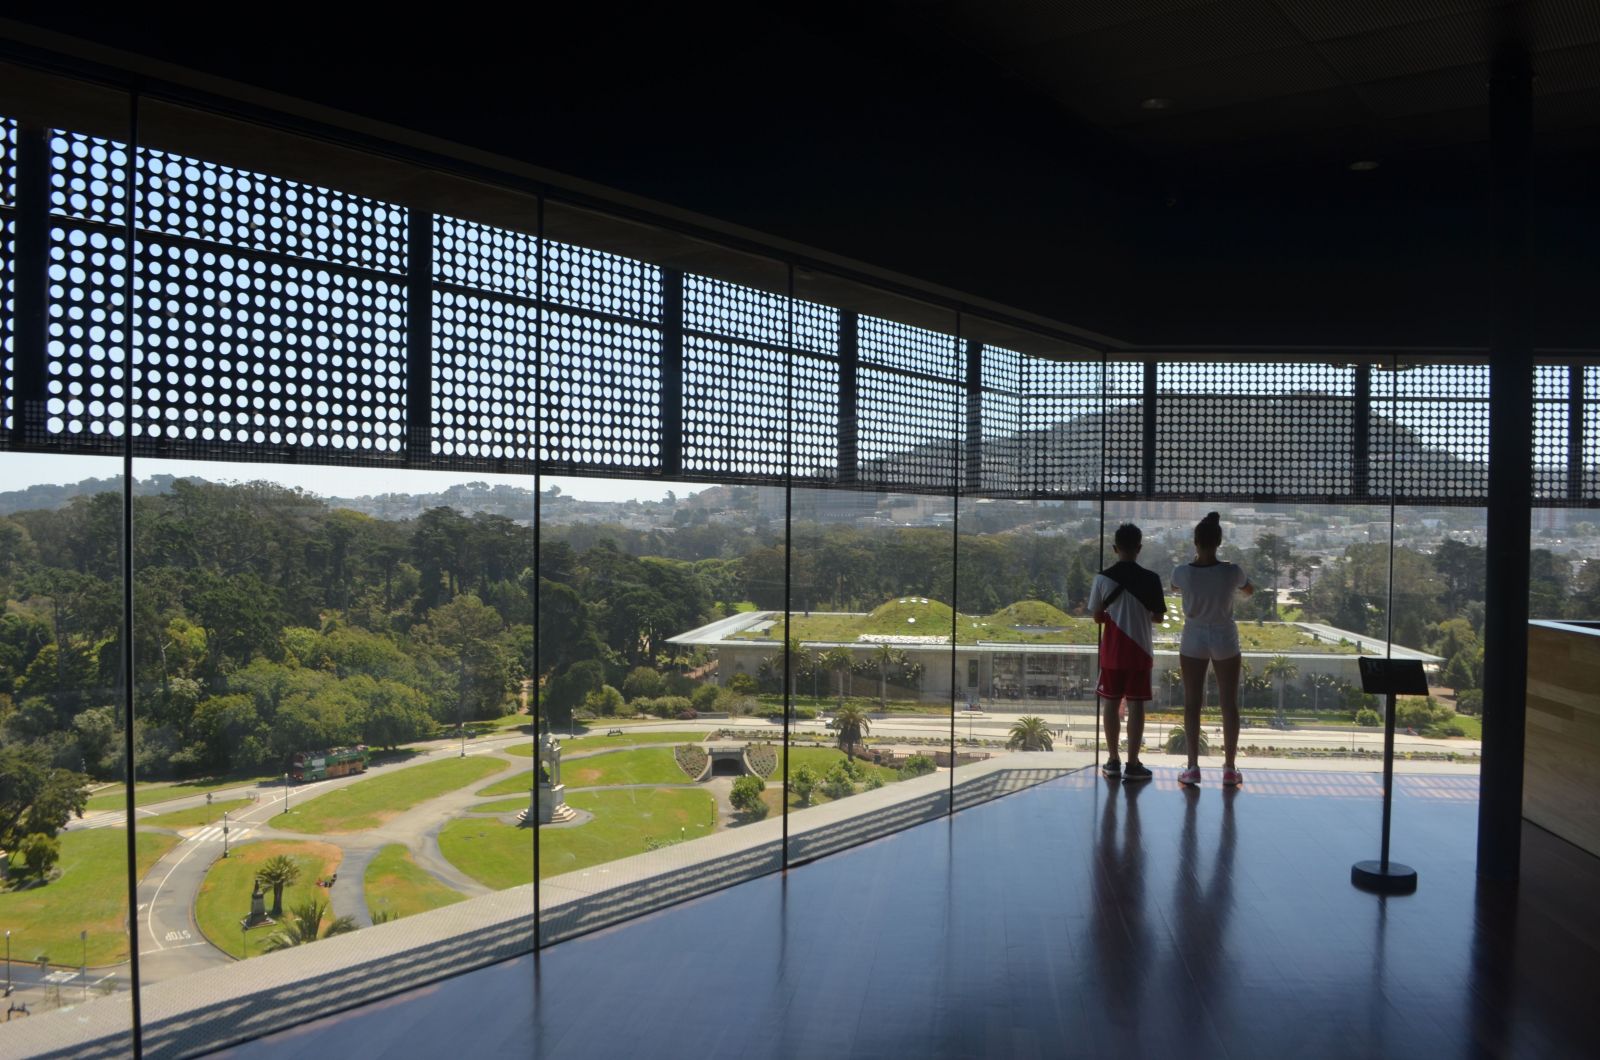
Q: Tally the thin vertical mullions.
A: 6